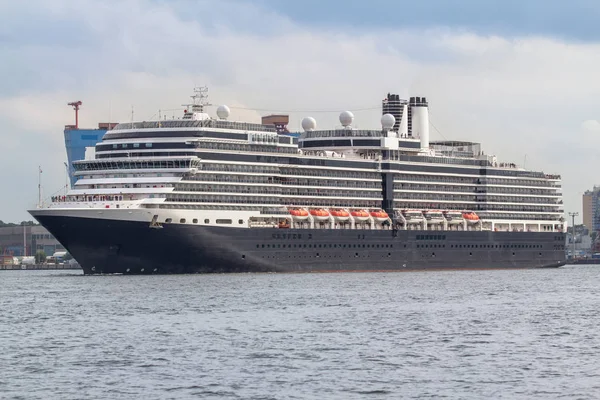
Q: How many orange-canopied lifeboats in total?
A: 6